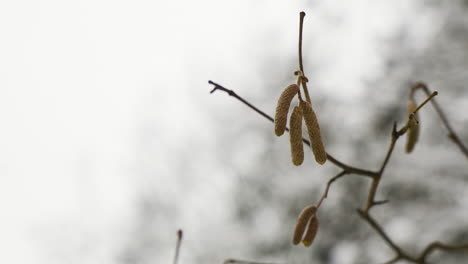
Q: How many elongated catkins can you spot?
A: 6